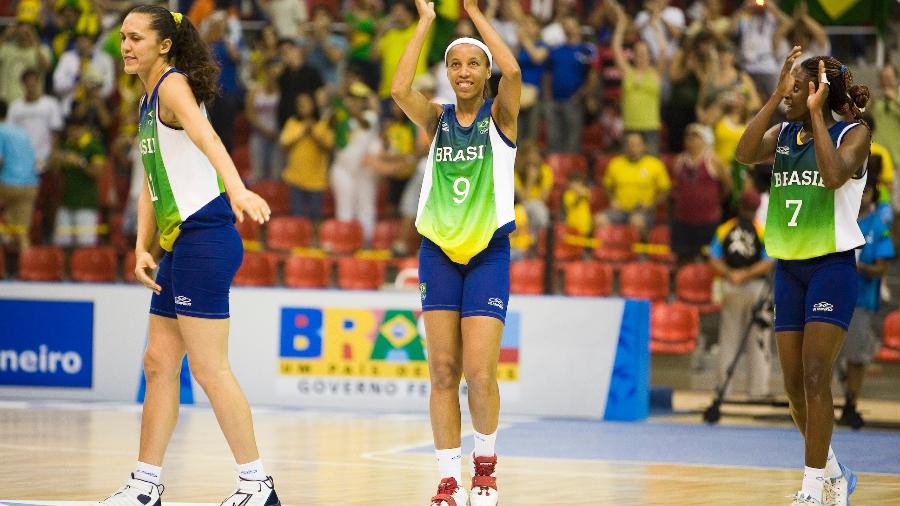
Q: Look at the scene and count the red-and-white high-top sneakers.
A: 2